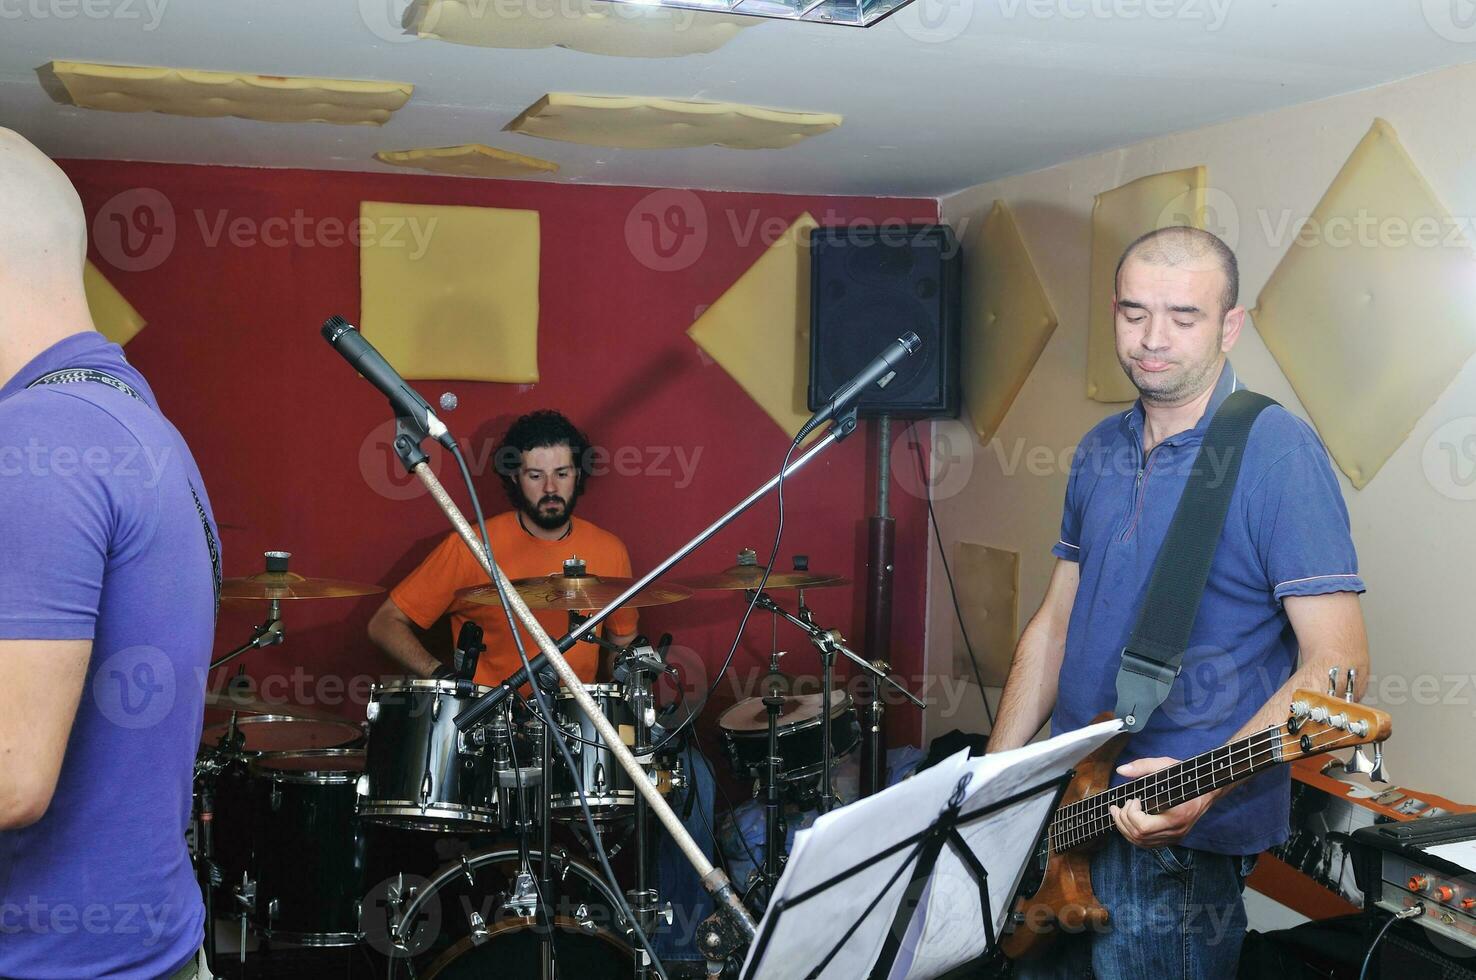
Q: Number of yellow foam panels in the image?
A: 11